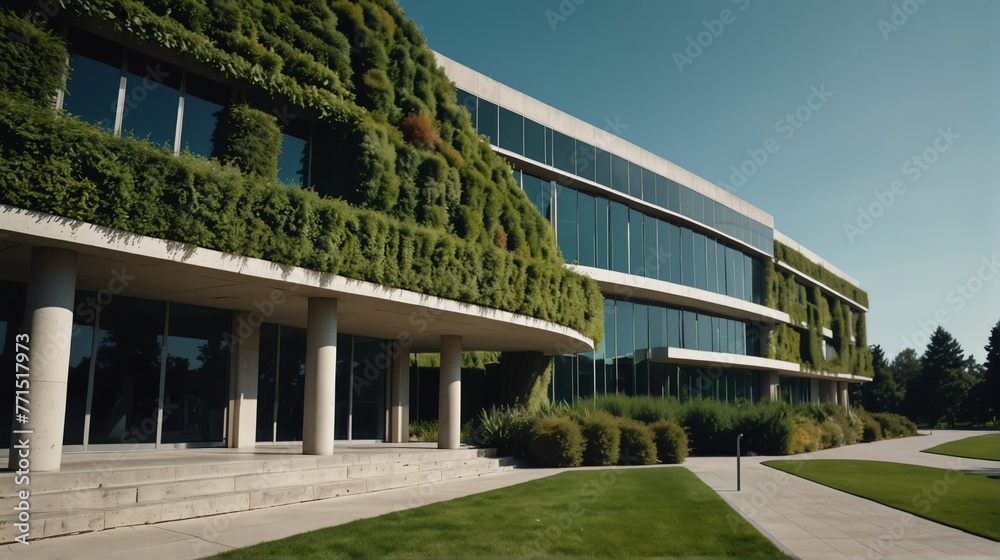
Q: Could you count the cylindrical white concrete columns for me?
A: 3